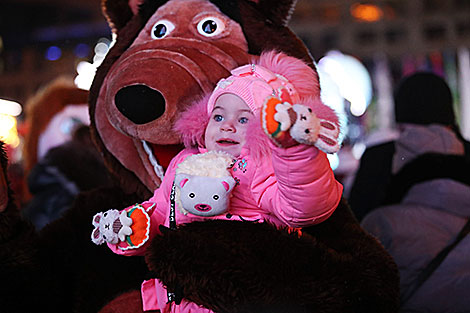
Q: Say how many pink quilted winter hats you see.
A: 1